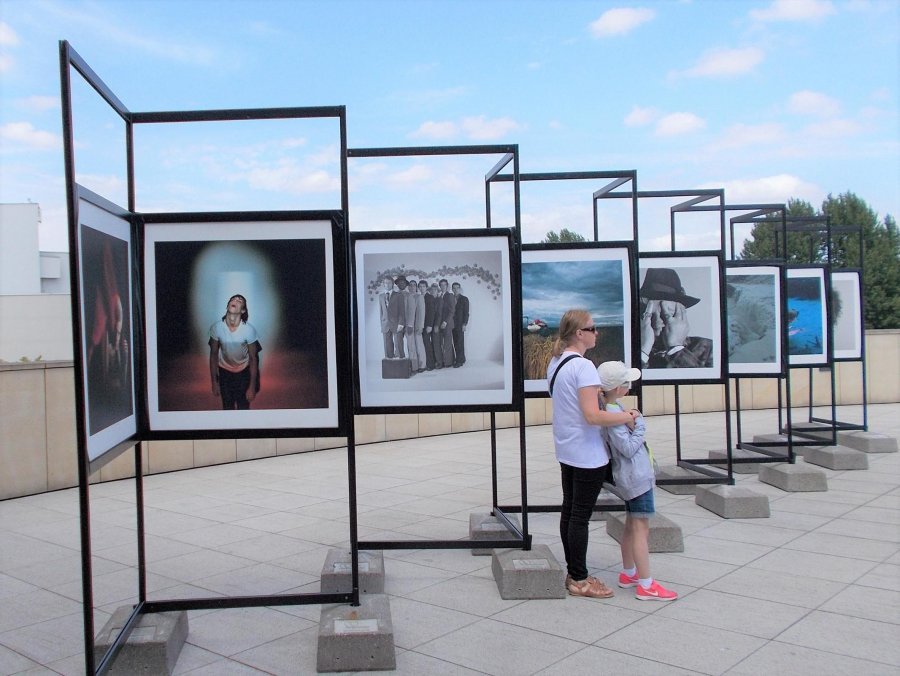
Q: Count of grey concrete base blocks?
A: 15